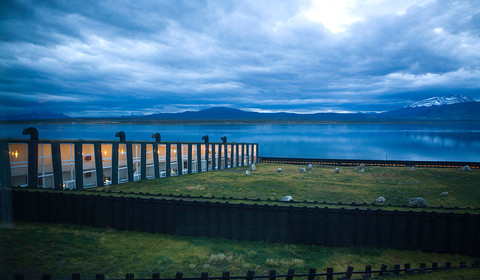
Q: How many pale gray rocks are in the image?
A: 14